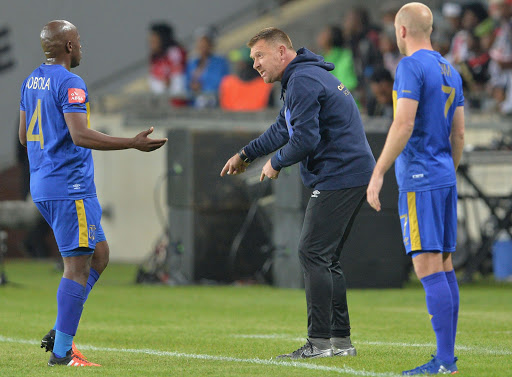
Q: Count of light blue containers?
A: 1